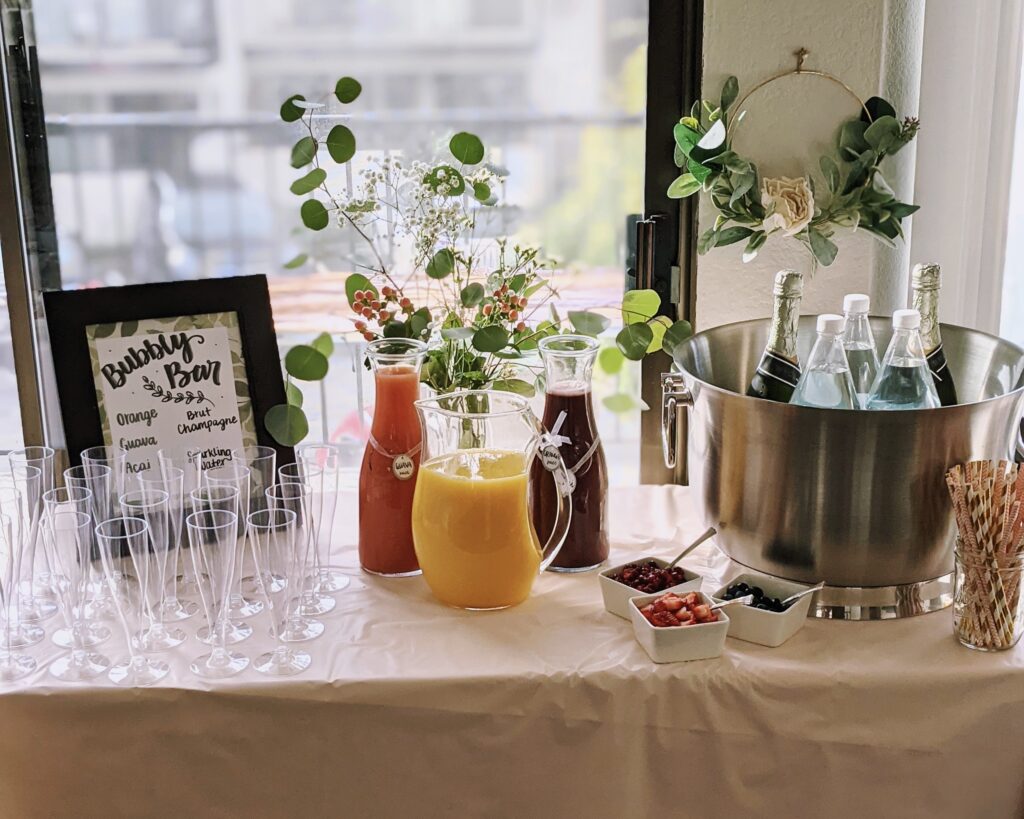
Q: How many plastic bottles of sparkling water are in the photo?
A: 3